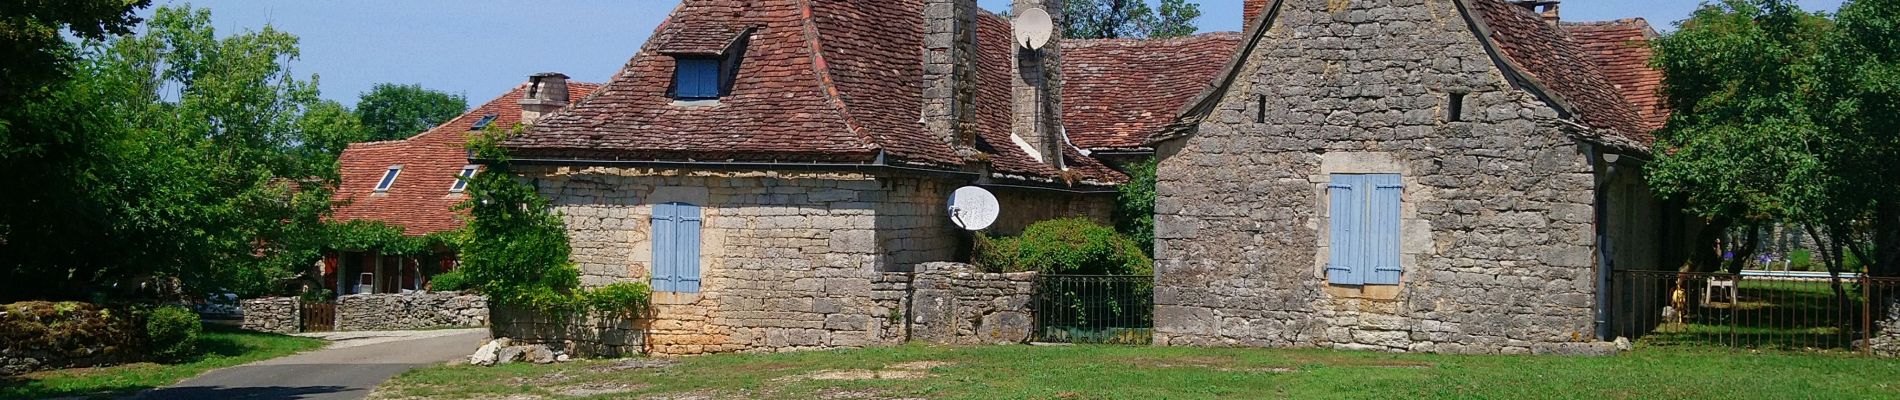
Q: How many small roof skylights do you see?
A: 3